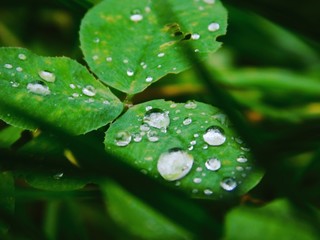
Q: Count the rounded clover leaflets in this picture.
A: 3